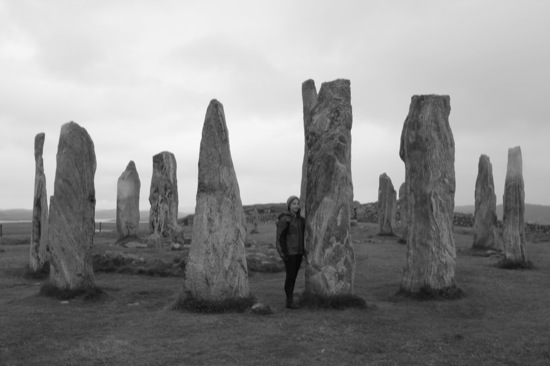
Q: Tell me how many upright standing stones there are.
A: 12